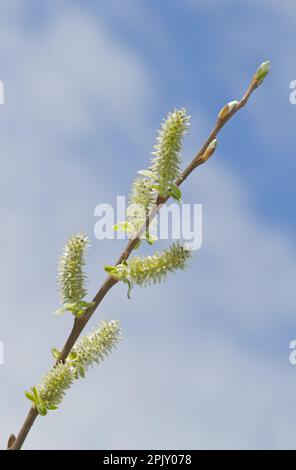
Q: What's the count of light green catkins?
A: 6